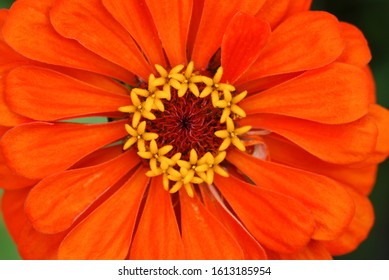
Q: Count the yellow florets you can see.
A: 13